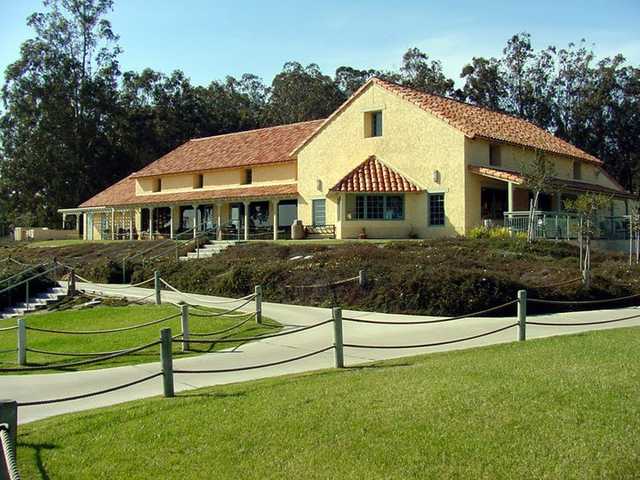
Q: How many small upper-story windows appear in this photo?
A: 6